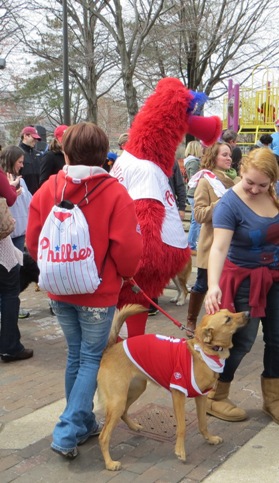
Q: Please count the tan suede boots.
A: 2